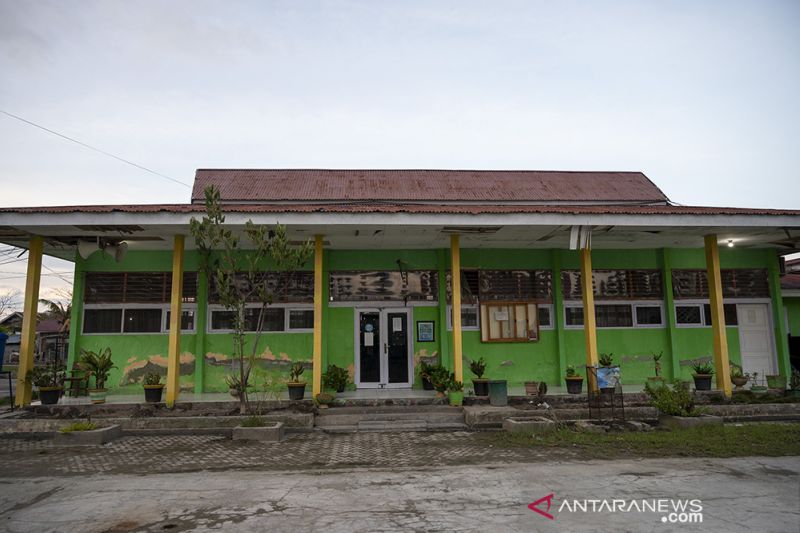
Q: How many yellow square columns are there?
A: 6